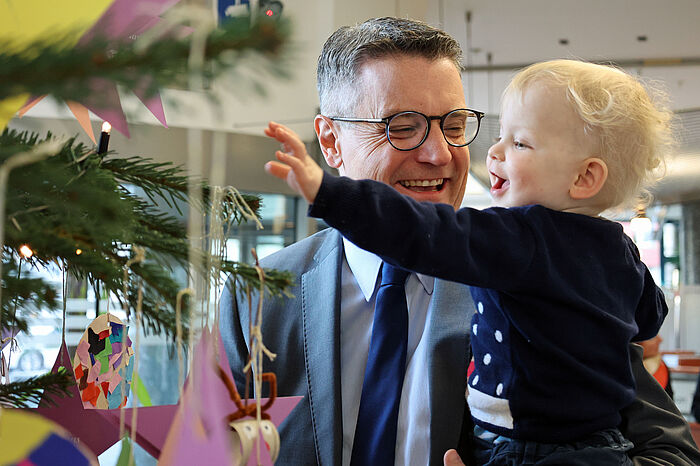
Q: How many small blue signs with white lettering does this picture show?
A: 1